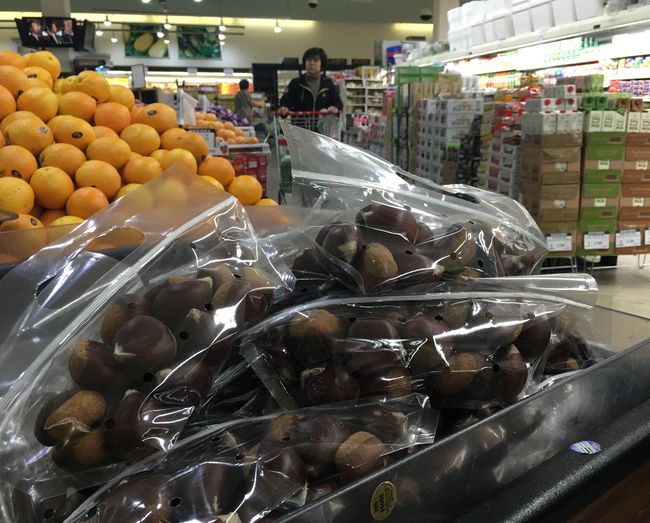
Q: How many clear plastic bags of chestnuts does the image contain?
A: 4